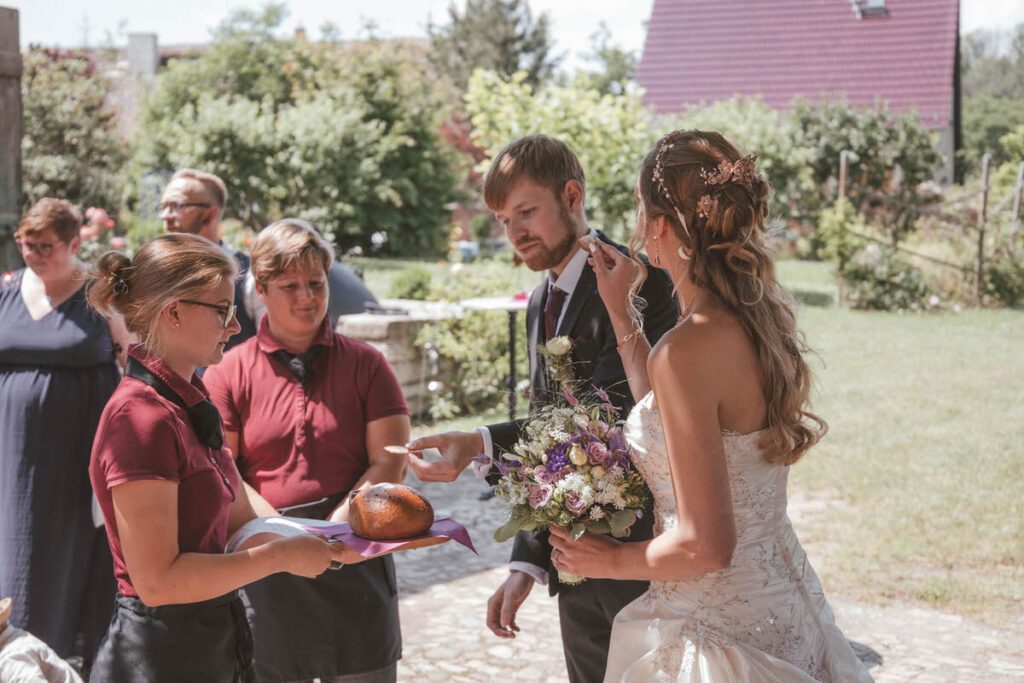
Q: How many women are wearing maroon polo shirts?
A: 2